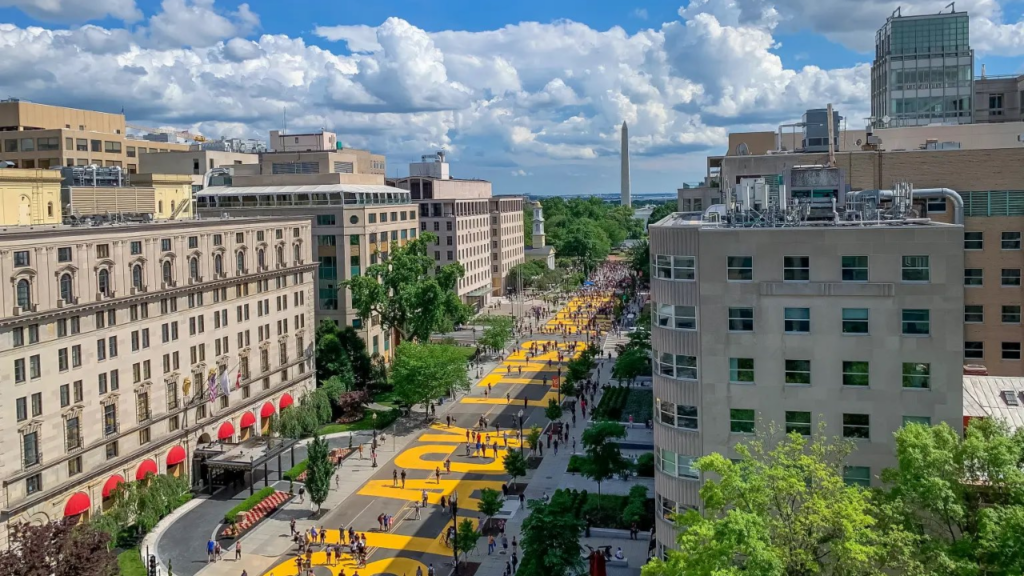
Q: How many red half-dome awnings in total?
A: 8